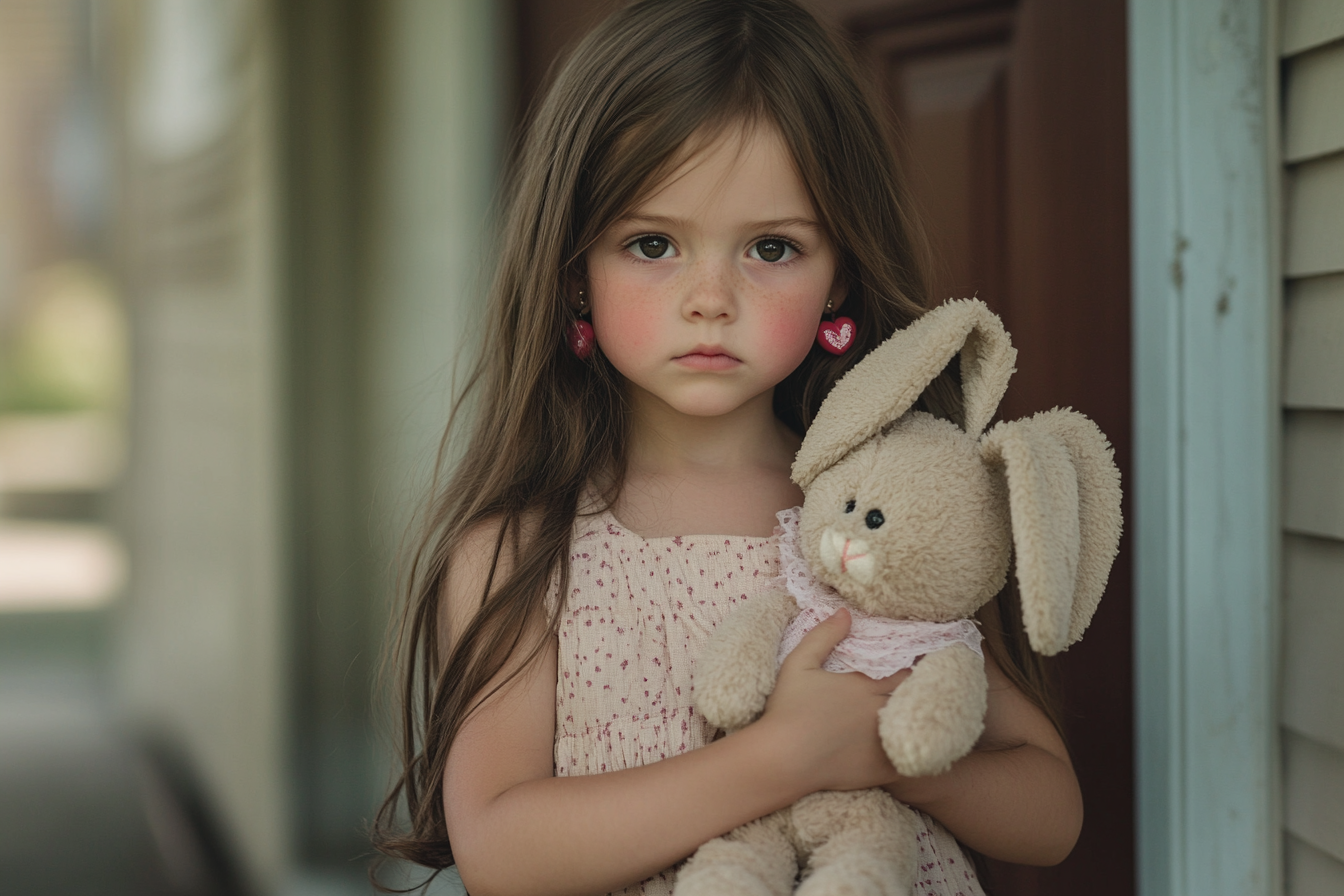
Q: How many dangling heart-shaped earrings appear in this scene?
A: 2